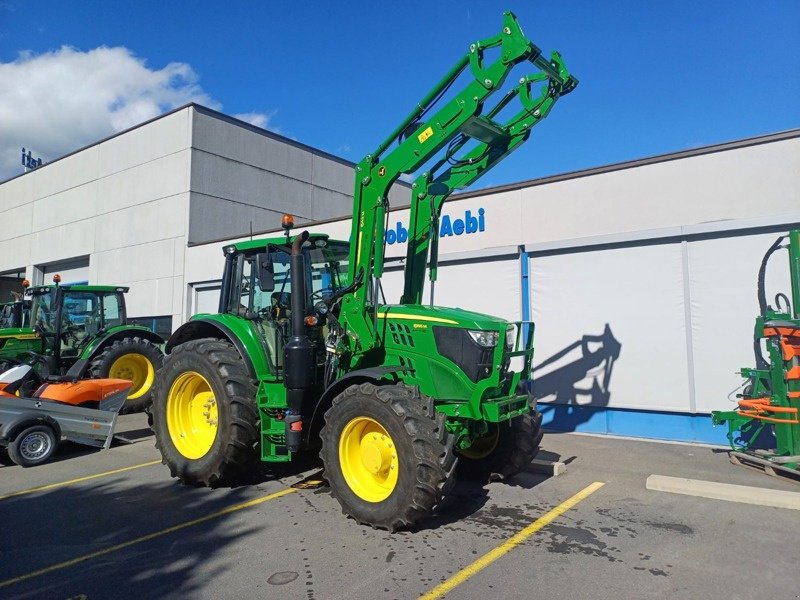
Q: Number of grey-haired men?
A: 0